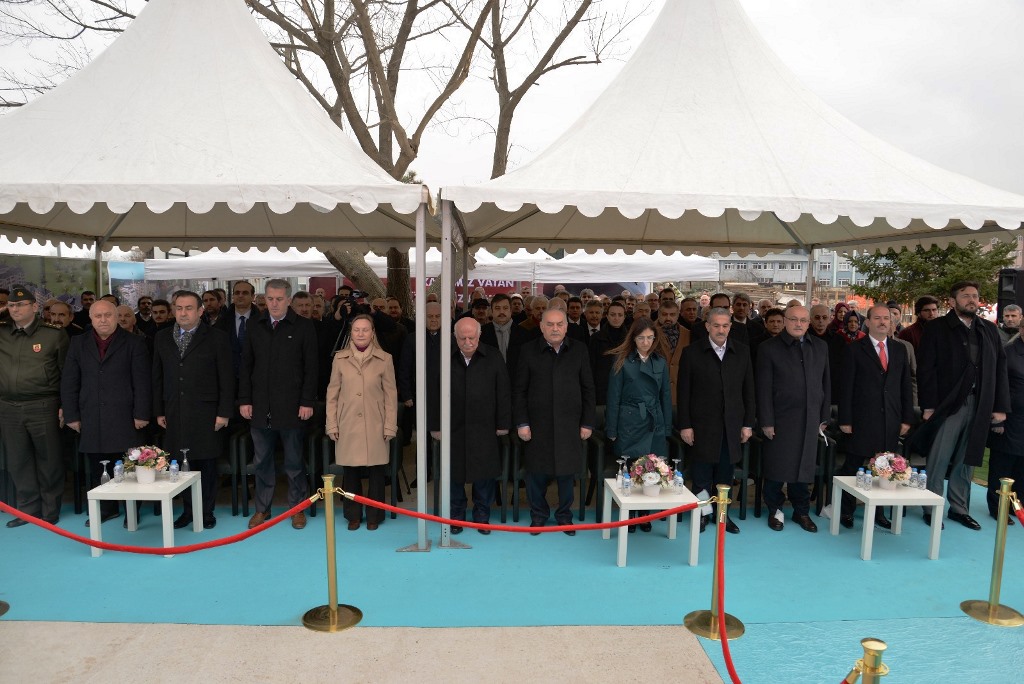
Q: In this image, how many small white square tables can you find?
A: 3